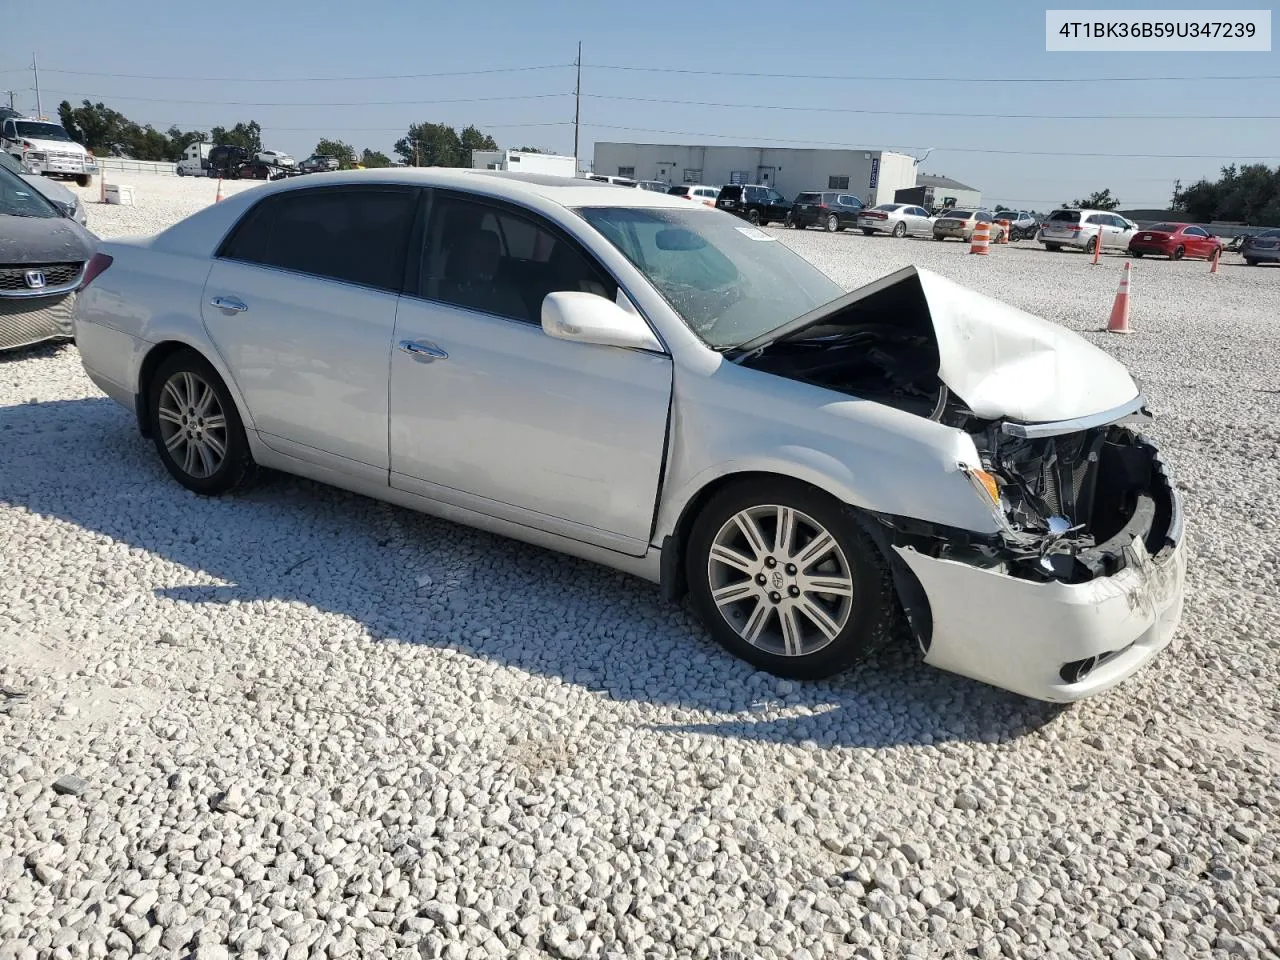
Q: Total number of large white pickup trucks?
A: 1